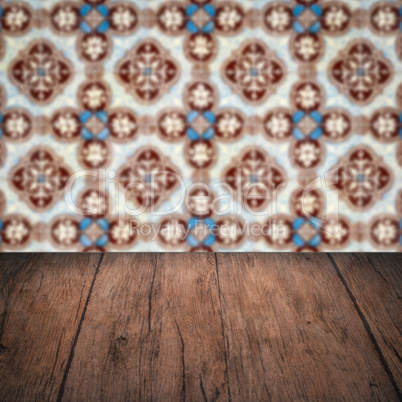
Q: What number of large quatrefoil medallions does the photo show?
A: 8